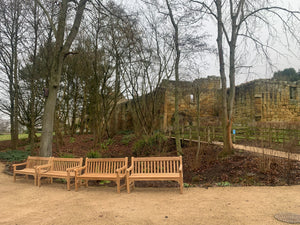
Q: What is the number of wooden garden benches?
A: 4